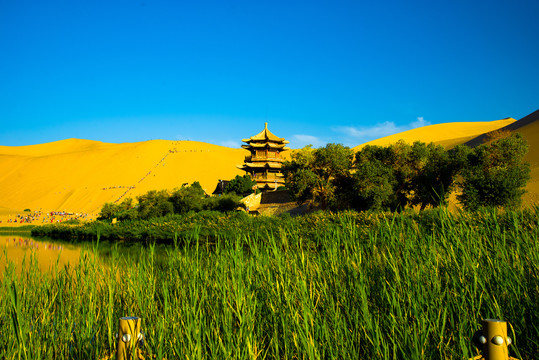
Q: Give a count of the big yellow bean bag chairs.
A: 0